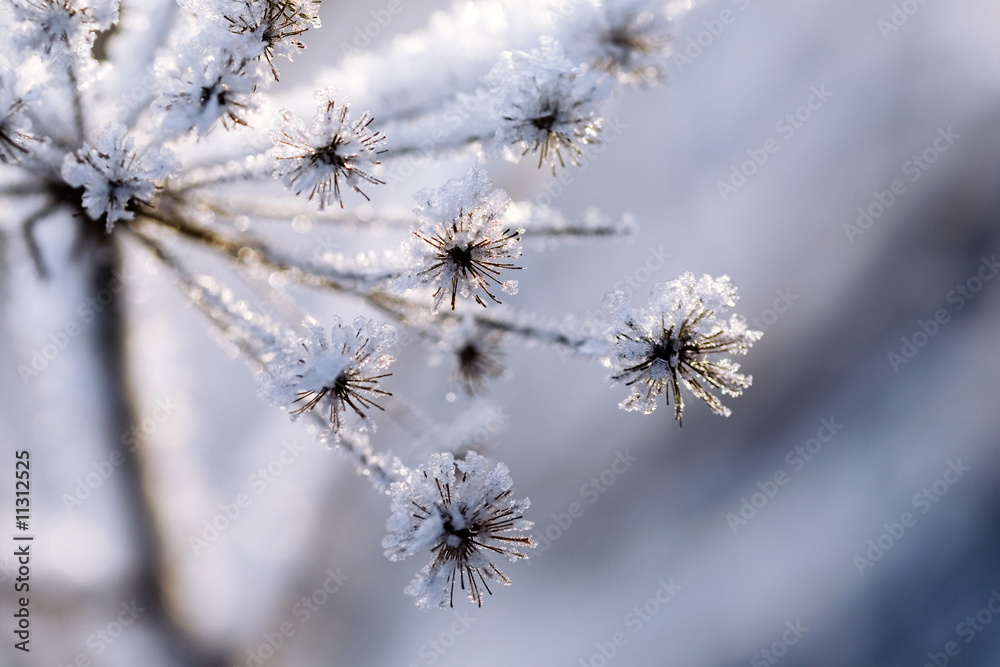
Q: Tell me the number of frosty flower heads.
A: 13